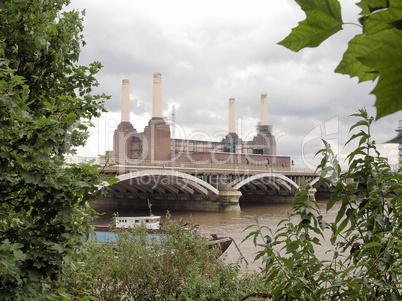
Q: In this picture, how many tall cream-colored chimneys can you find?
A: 4